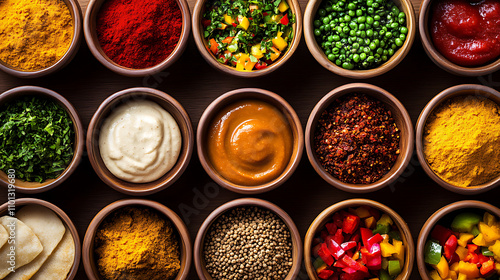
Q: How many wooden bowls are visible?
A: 15